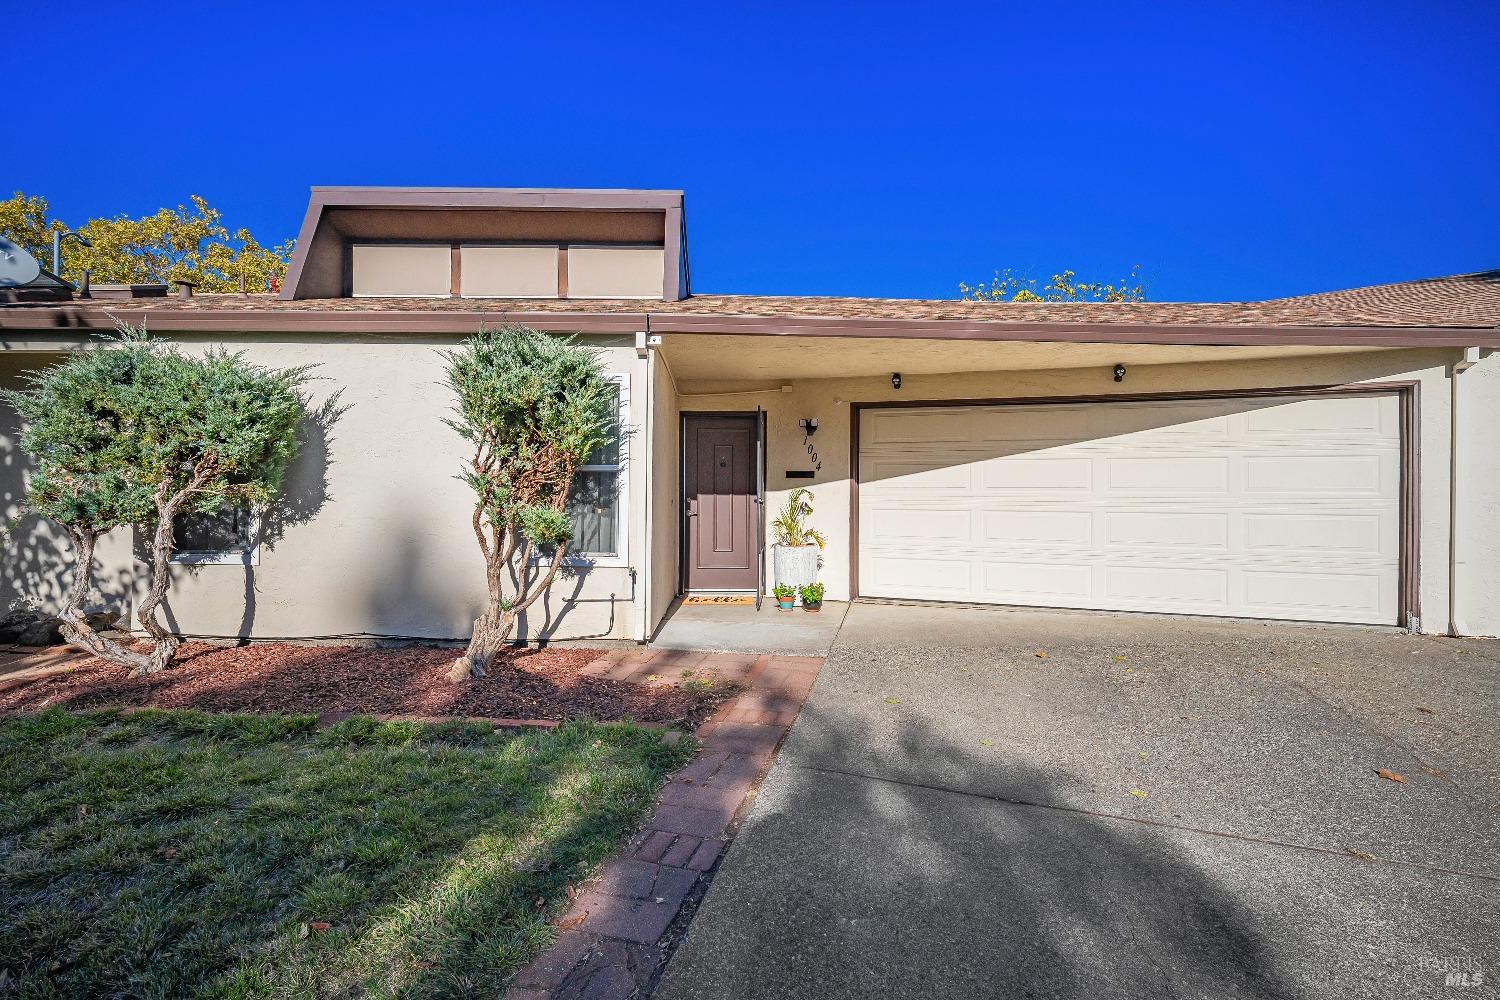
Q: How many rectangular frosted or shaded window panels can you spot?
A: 3